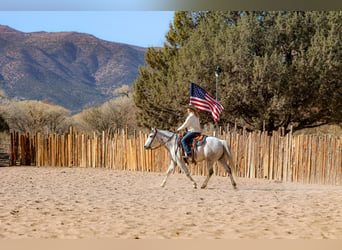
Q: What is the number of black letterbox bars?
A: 0